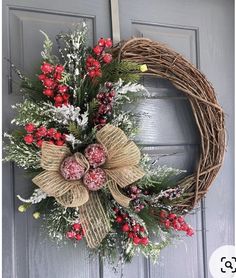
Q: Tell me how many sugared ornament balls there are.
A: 3